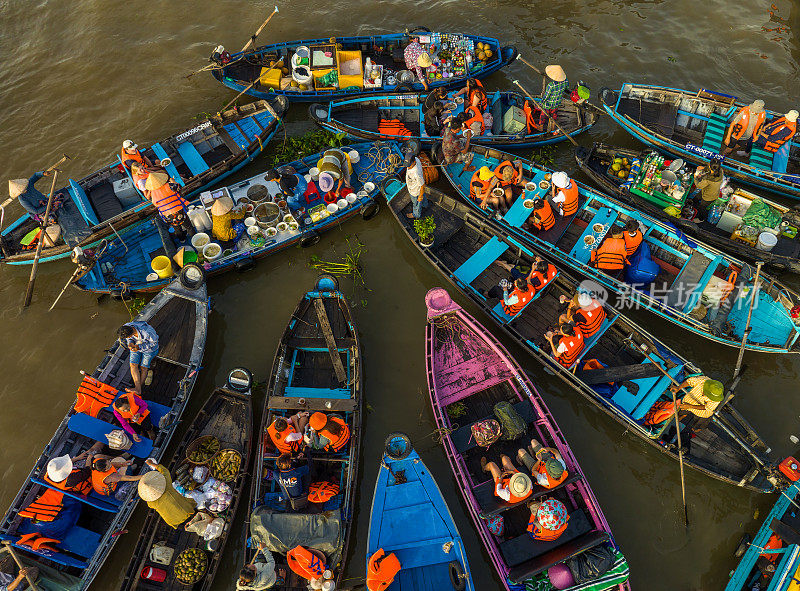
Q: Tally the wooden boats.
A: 14